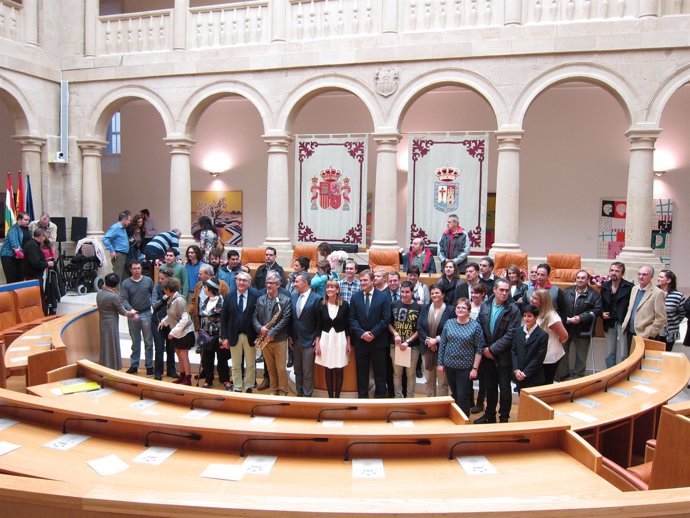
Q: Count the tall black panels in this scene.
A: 2